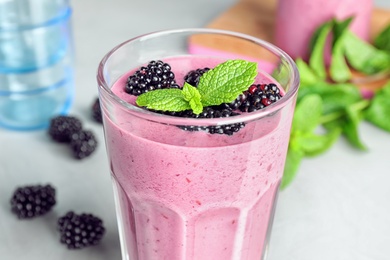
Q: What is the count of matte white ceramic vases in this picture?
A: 0